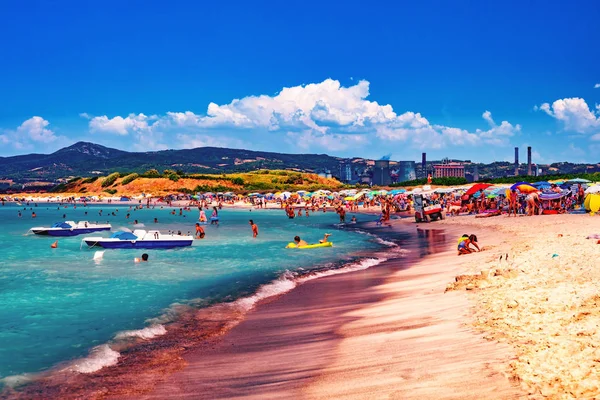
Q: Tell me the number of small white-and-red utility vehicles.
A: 1